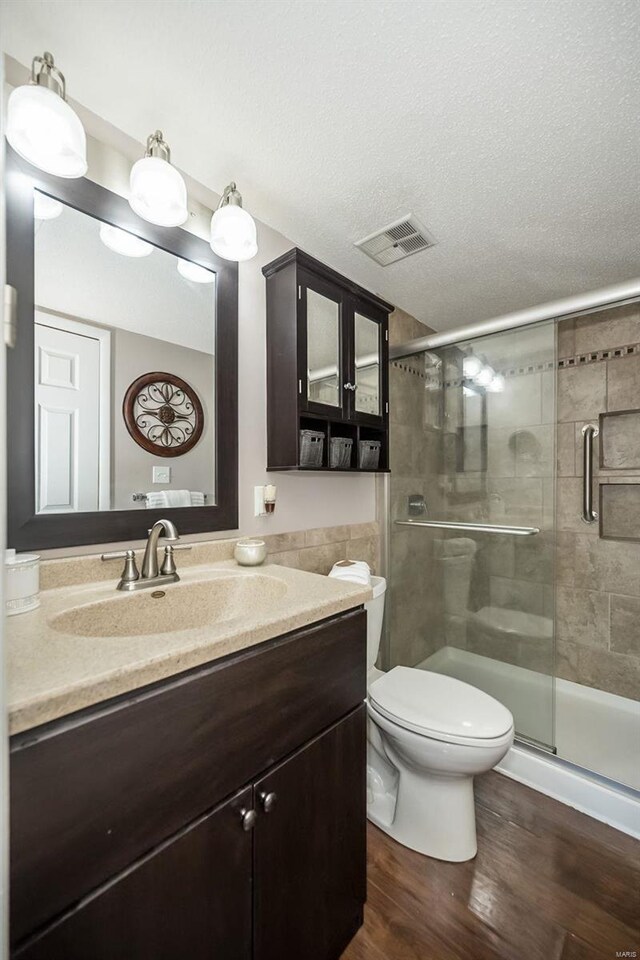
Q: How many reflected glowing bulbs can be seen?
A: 6